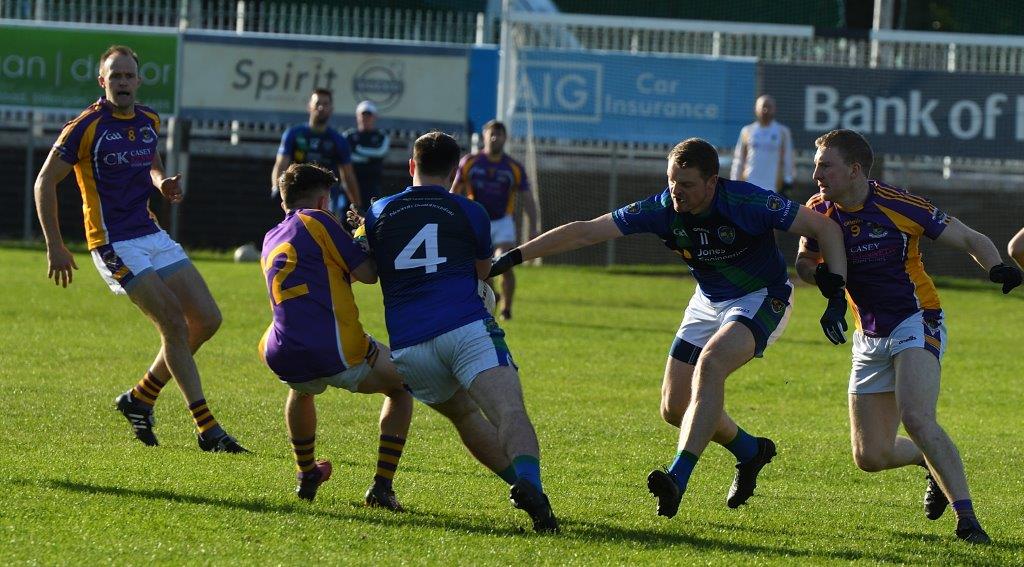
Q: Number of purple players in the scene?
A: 4